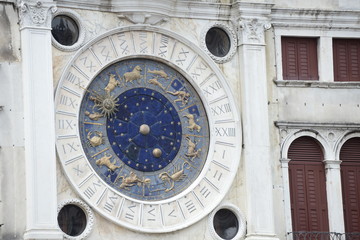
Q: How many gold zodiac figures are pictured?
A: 12